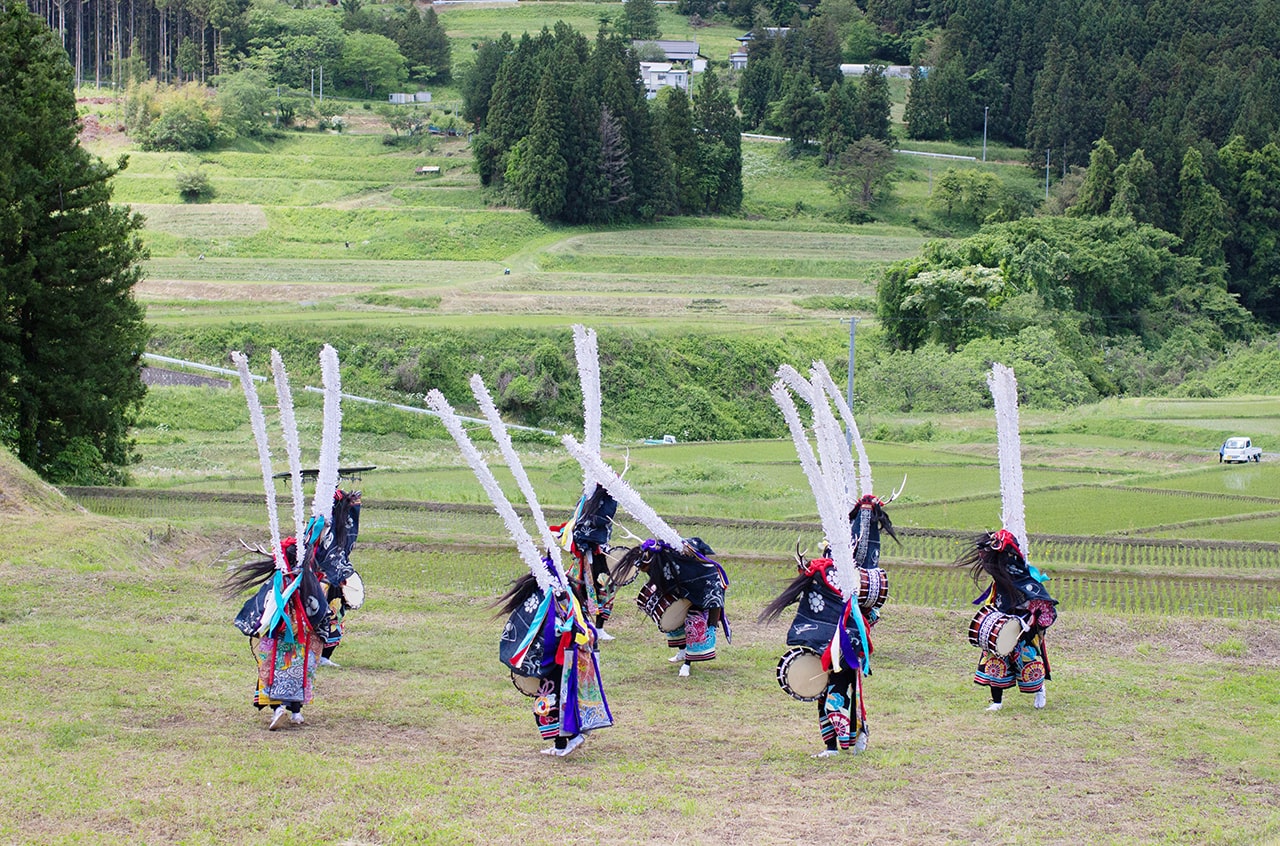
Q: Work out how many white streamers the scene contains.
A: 12